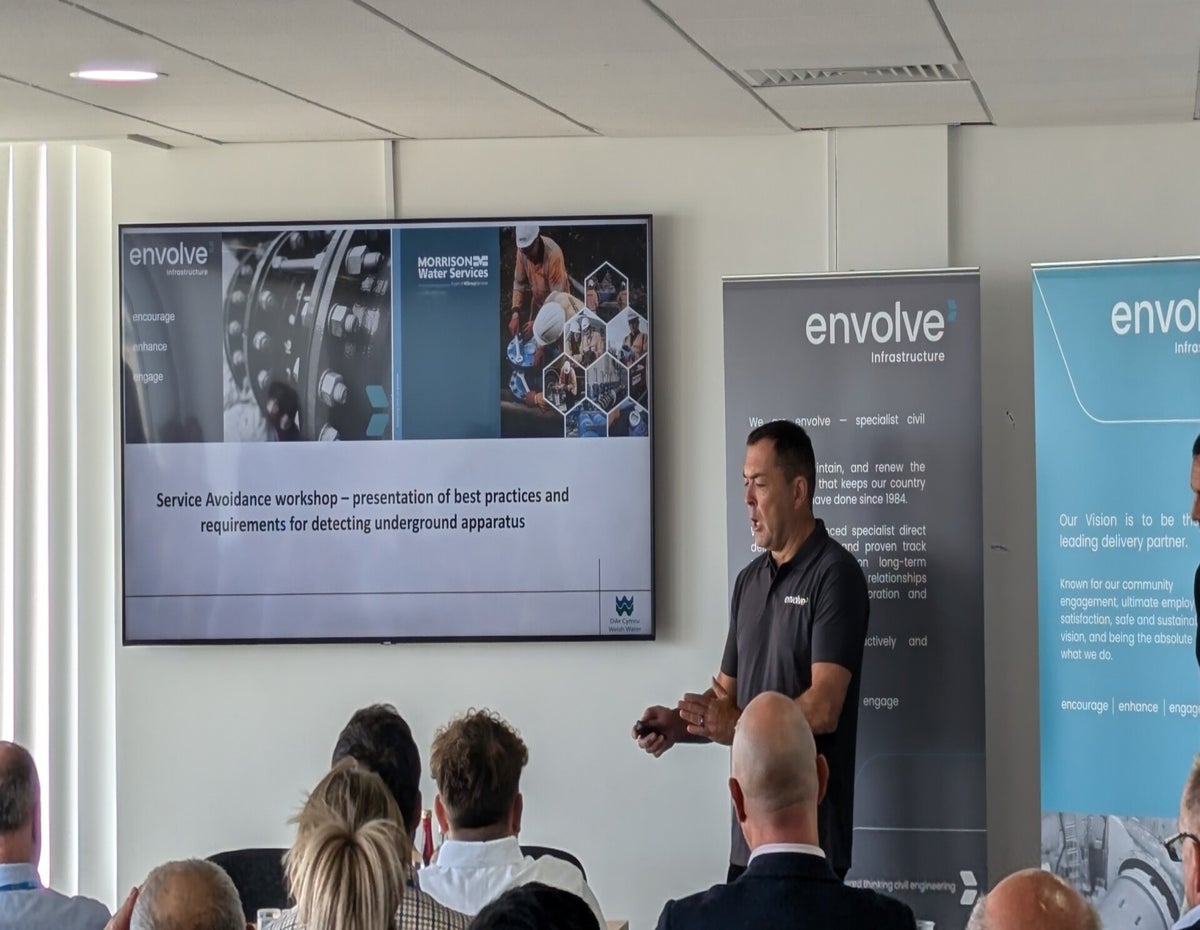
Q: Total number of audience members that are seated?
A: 9